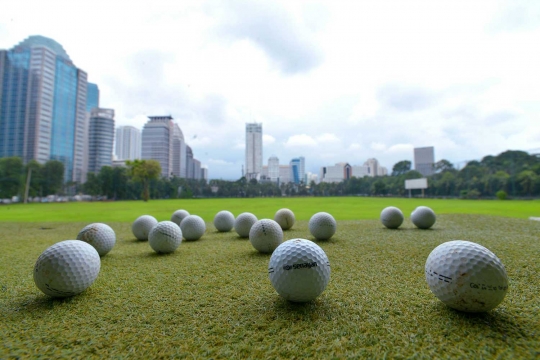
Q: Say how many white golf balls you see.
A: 15